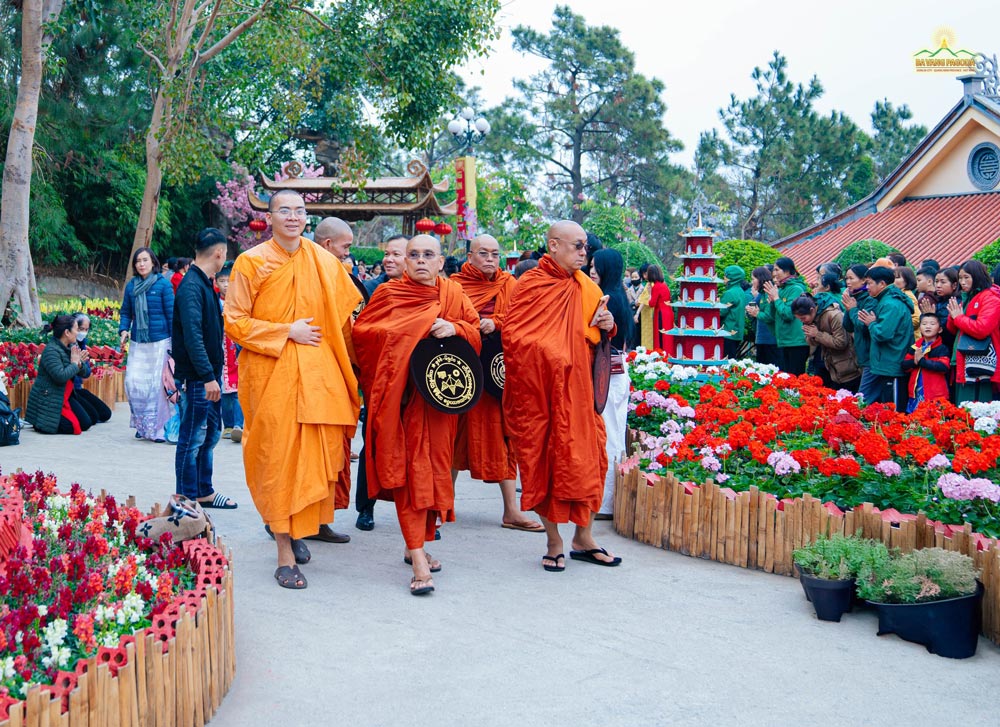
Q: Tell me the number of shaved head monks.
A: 5